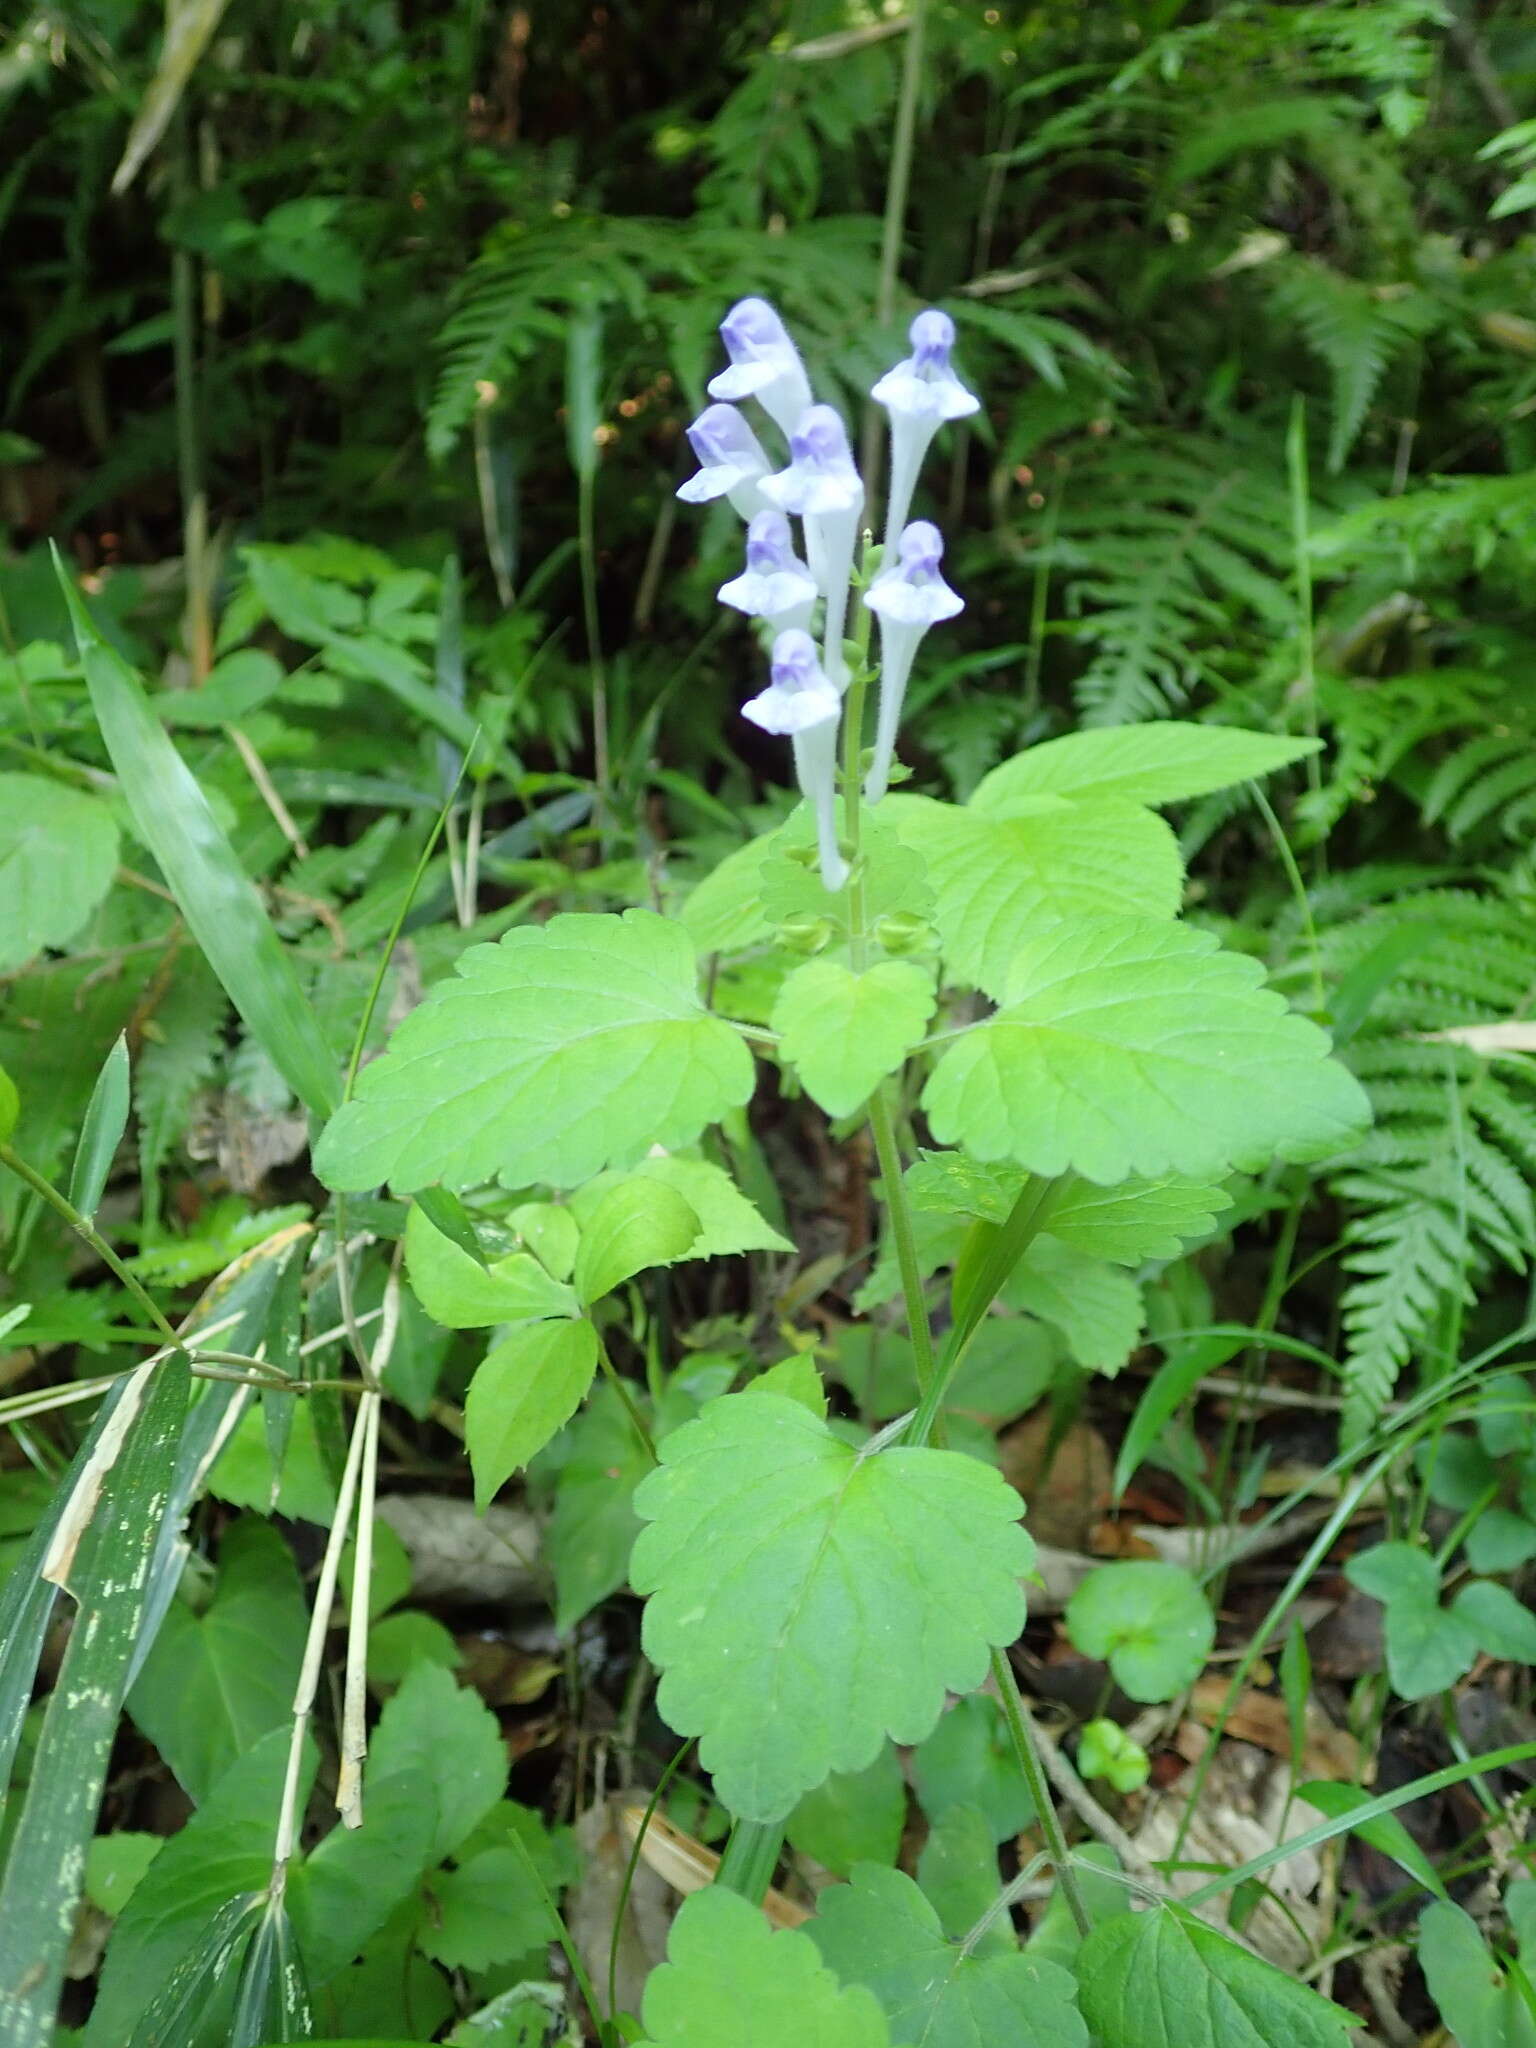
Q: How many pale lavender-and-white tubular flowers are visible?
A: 7